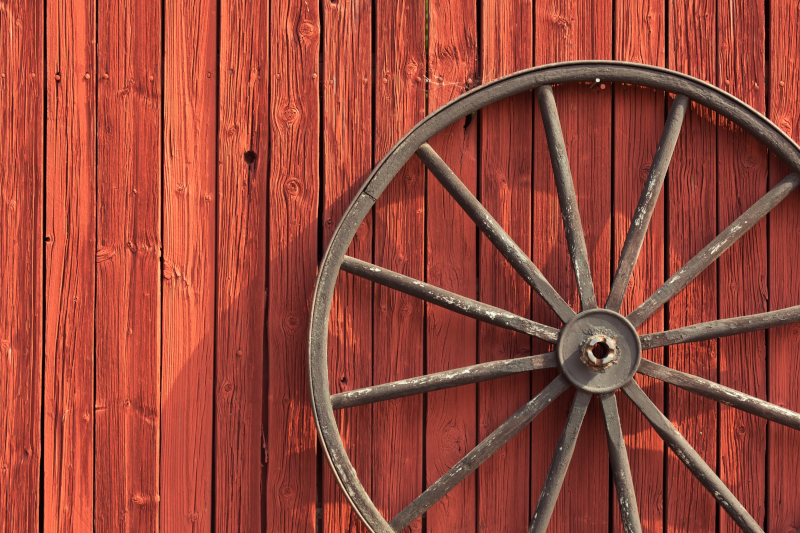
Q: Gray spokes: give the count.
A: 12